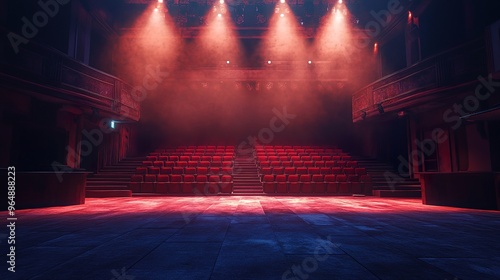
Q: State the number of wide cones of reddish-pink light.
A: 4